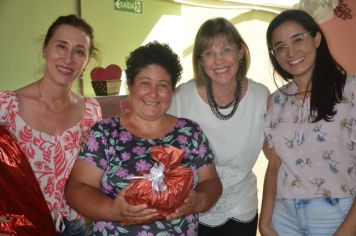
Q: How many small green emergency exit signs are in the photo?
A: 1